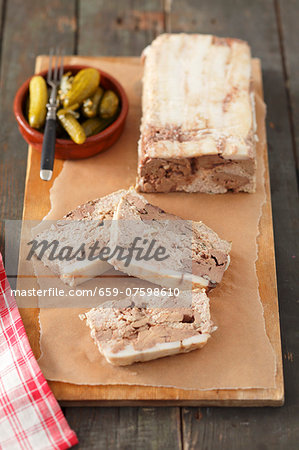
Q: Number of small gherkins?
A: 6